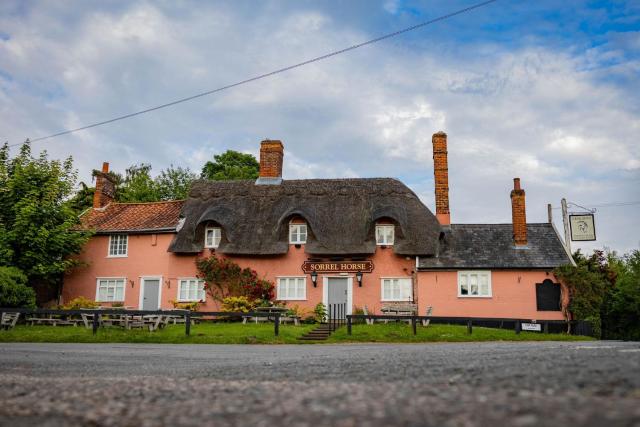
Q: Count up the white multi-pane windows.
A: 9